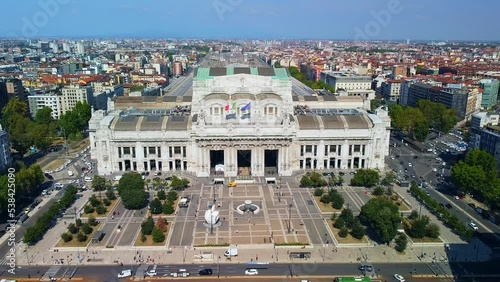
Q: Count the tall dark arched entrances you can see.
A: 3